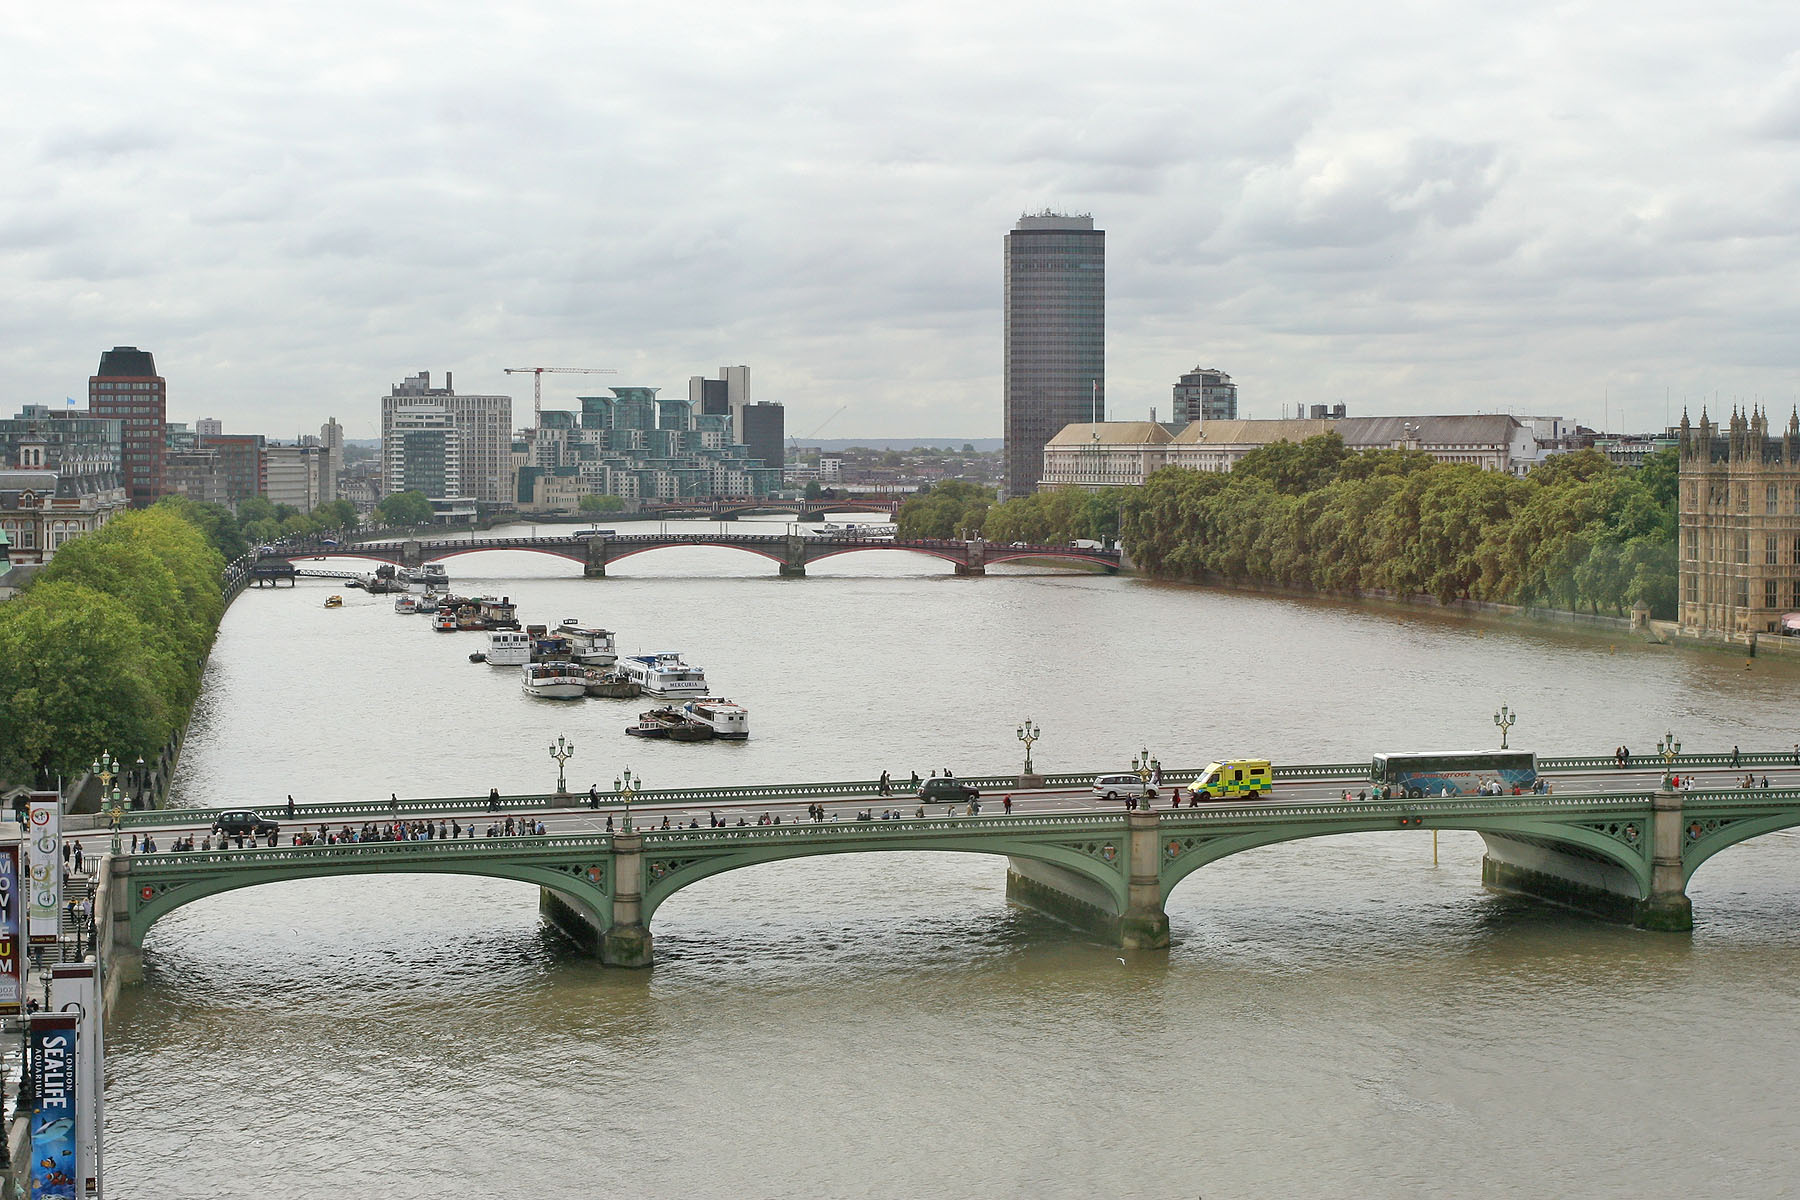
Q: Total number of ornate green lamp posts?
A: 8